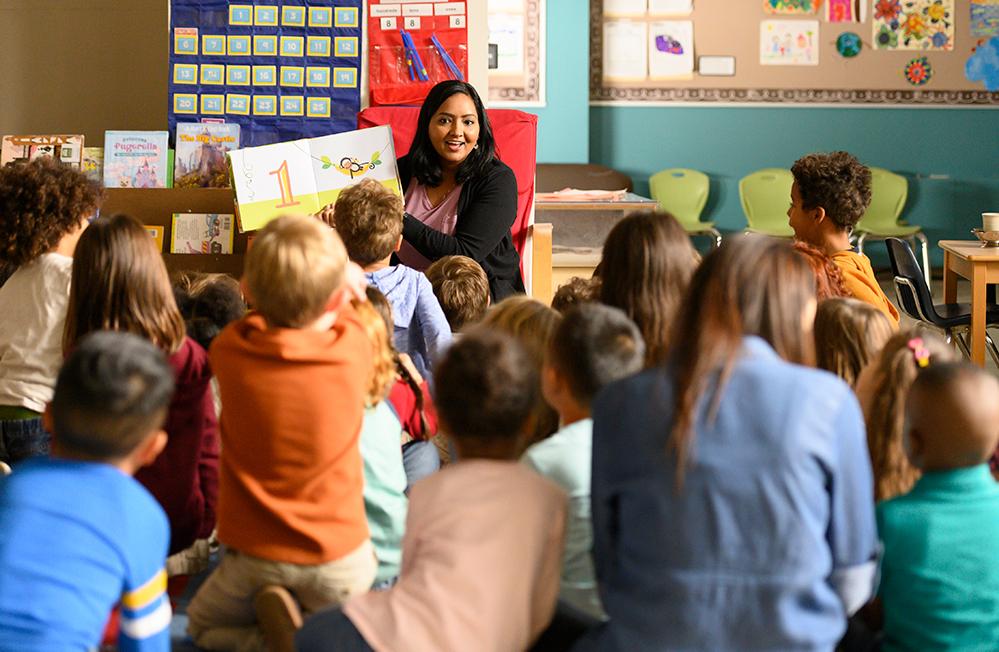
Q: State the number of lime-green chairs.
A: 3